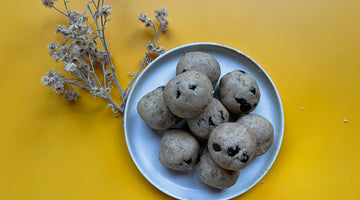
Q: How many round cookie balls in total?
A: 9